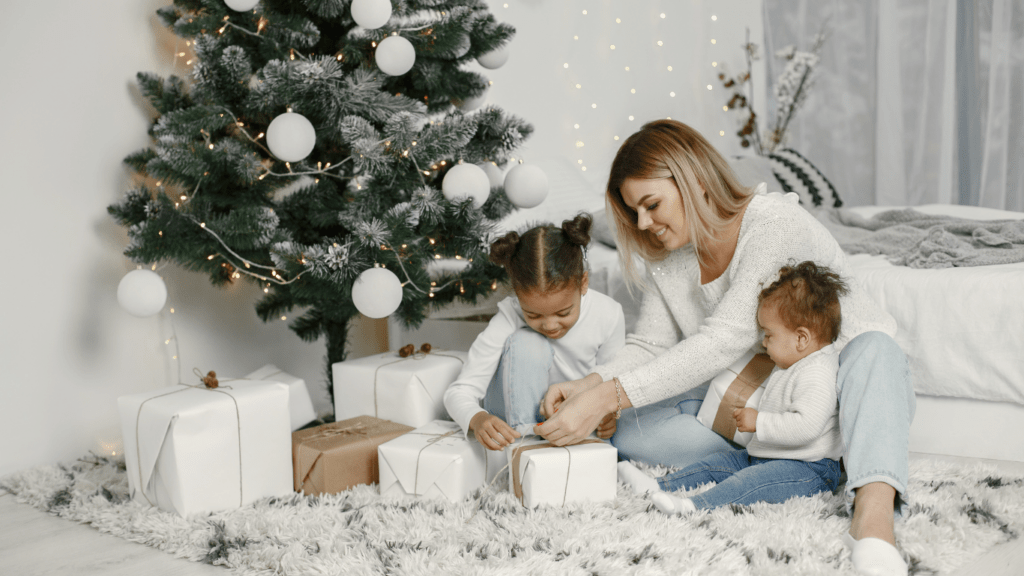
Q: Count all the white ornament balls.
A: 11